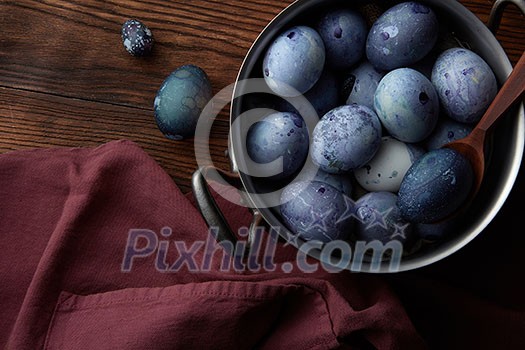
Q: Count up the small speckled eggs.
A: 1